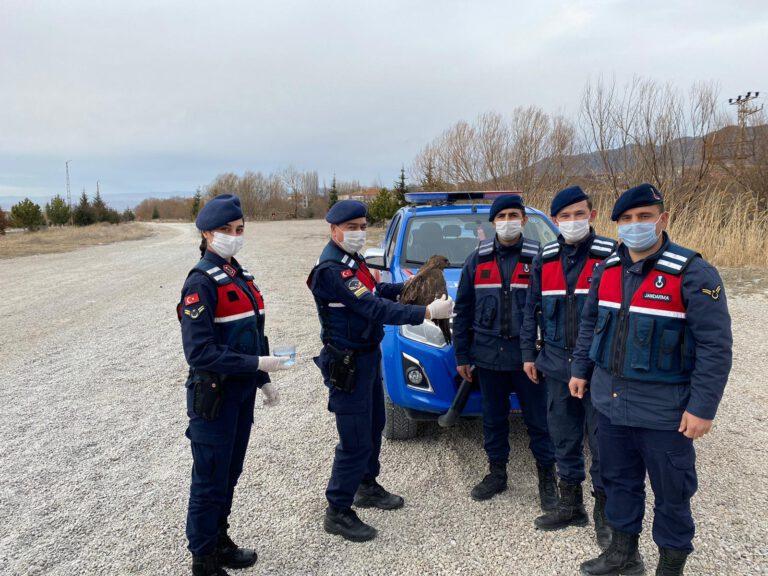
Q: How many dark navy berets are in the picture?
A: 5